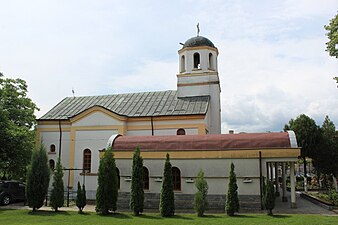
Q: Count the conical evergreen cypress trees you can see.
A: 9